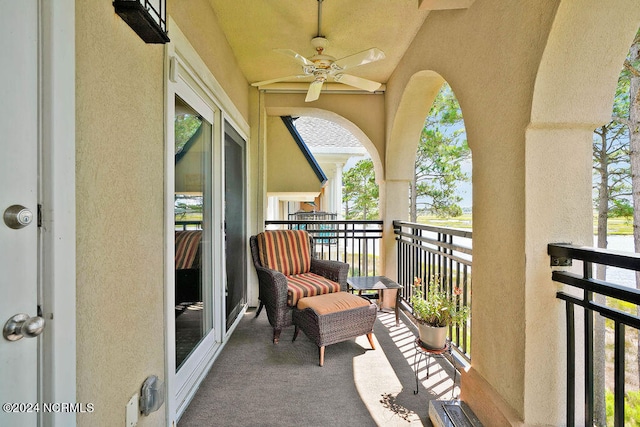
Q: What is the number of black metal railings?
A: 3